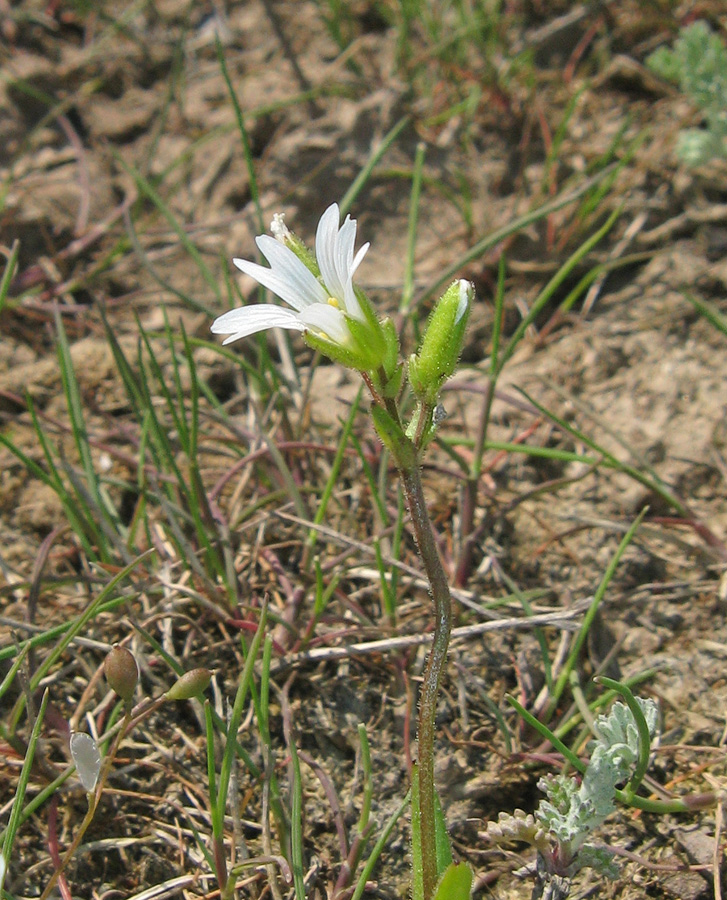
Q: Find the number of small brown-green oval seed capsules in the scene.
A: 2